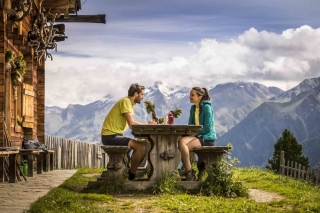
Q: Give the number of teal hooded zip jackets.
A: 1